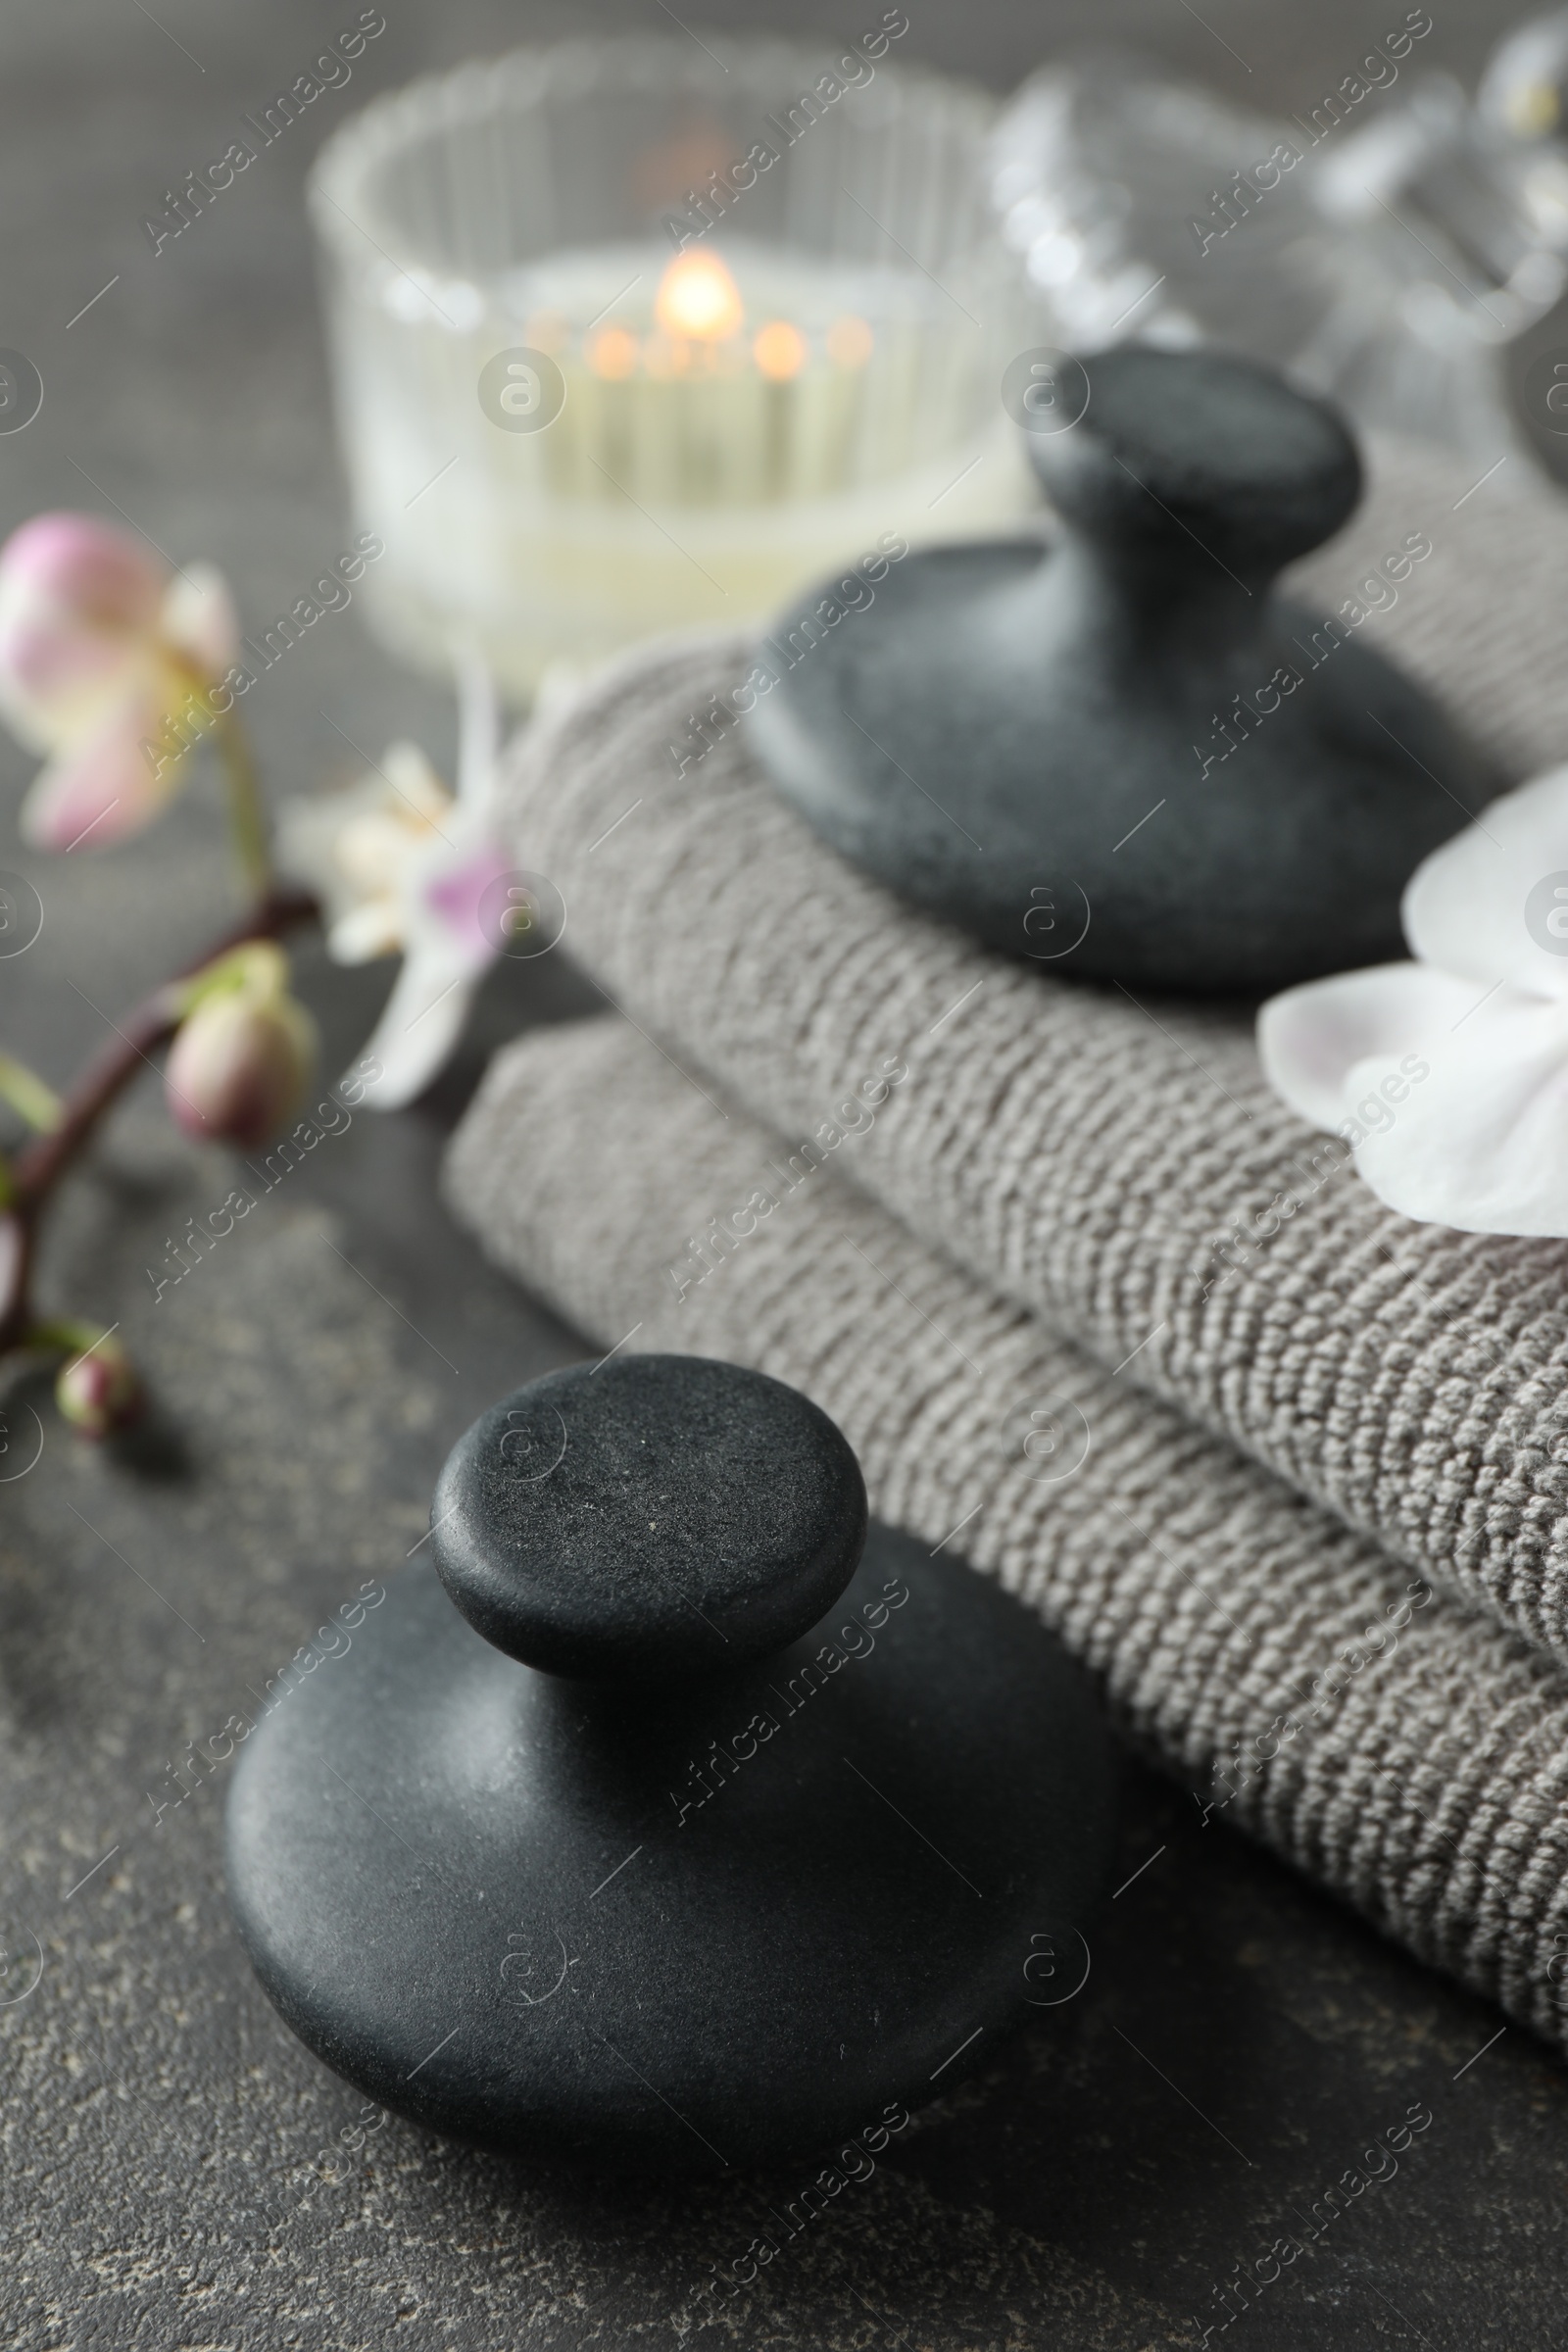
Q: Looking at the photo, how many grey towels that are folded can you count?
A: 2